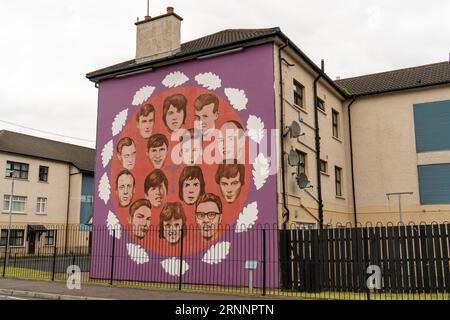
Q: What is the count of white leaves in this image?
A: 14